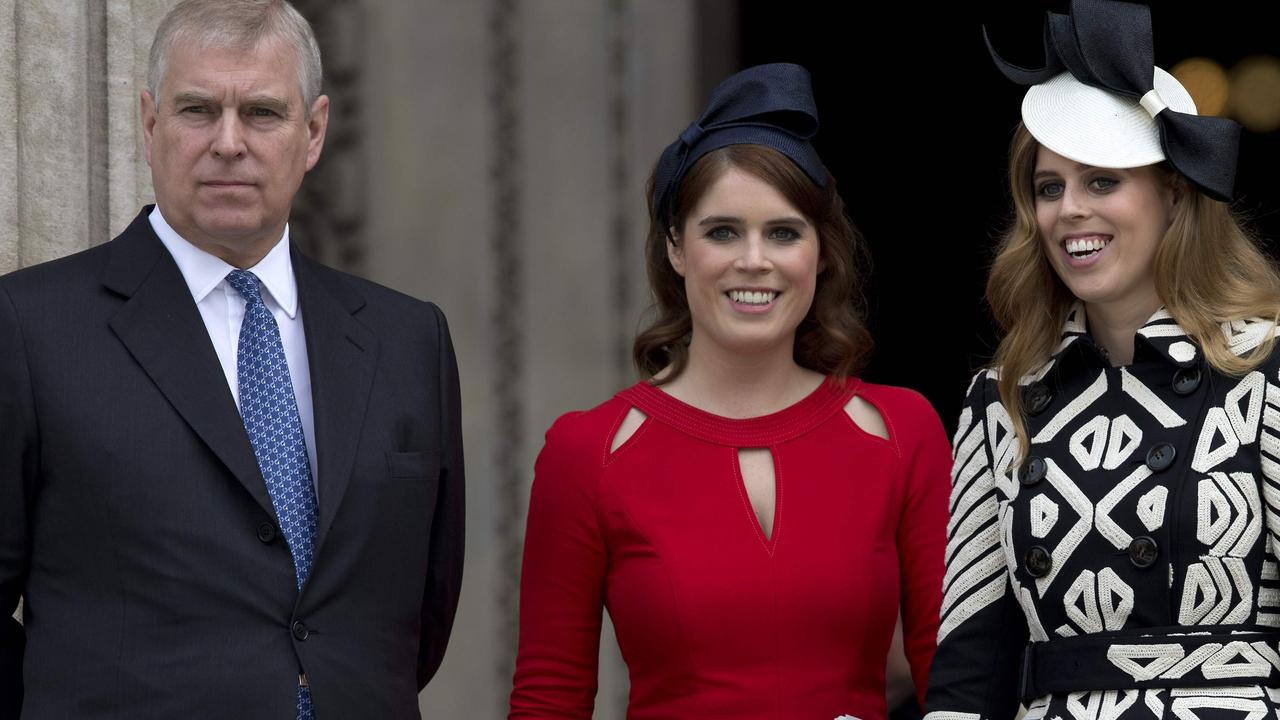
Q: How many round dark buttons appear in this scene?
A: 8